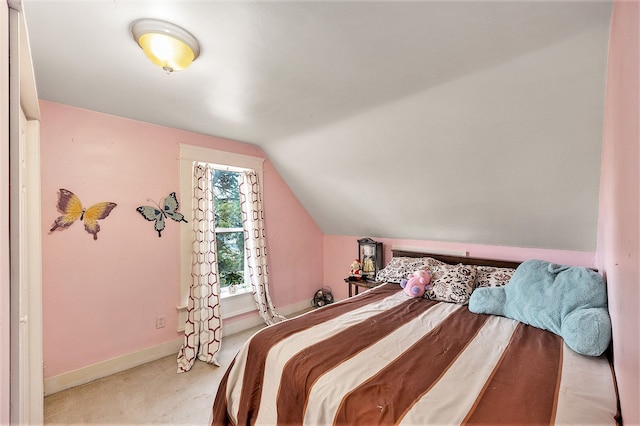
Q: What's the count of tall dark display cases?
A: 1